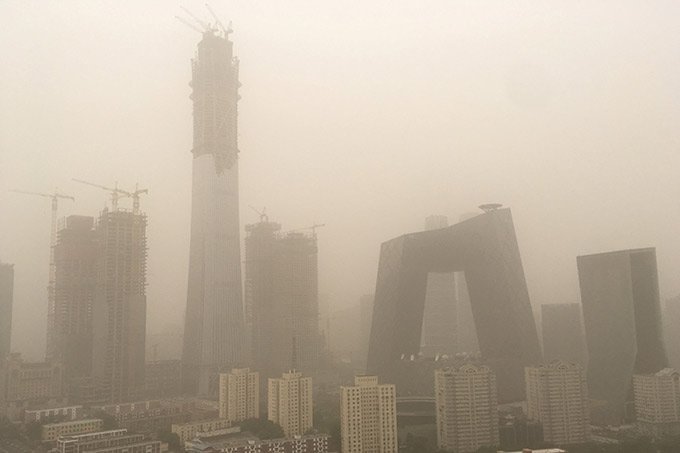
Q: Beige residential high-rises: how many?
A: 6